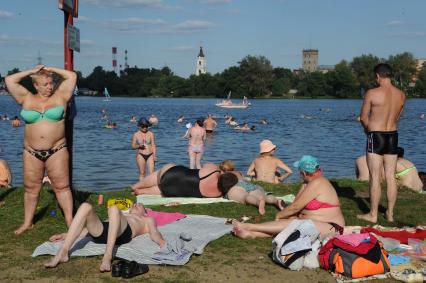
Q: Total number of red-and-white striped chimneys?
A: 2